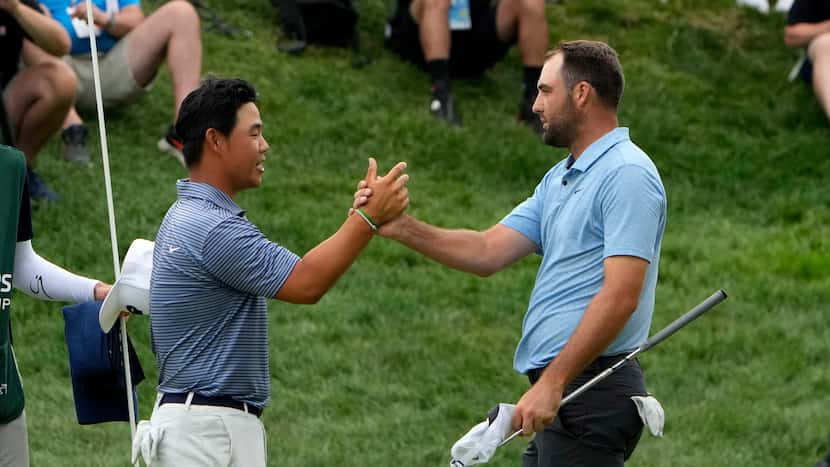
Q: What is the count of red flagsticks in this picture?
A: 0